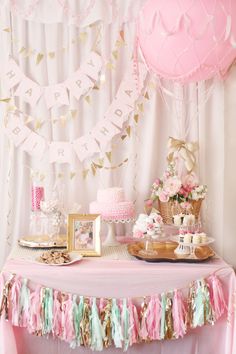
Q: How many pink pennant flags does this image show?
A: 13